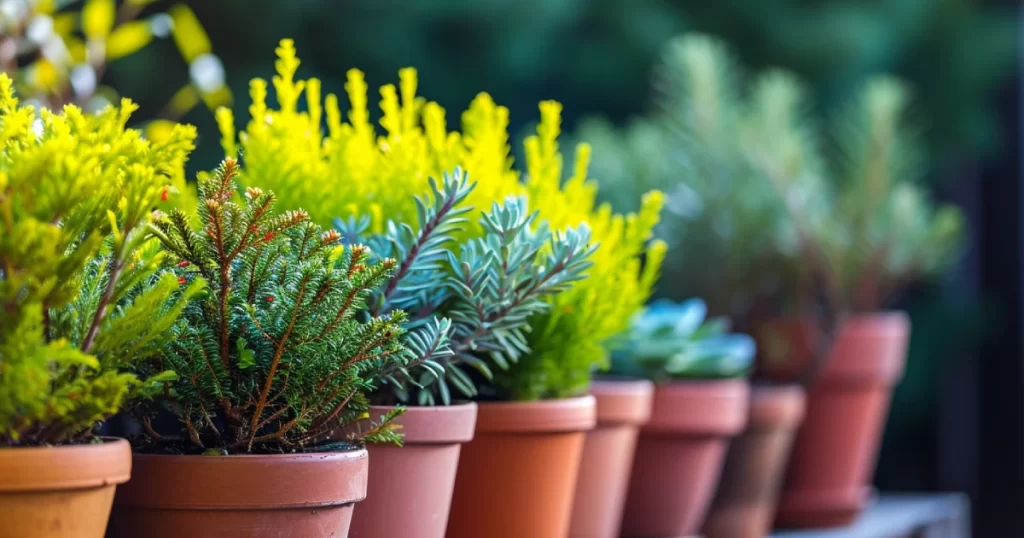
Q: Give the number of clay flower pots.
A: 8